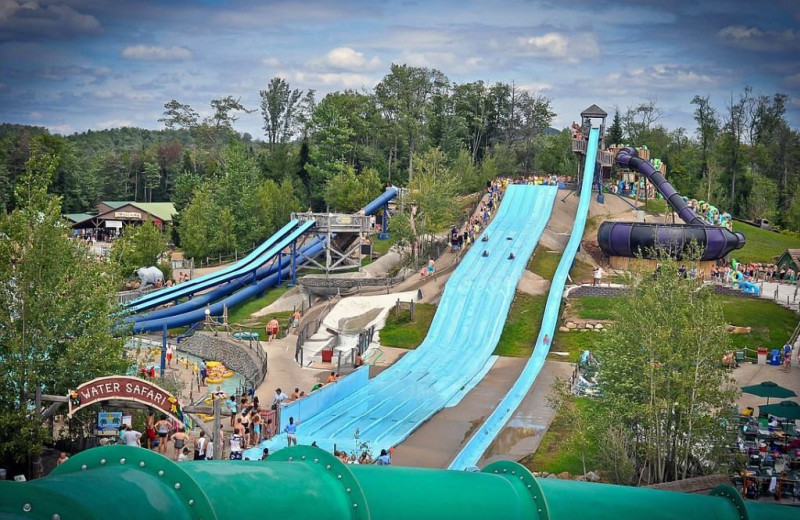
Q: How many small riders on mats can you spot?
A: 4